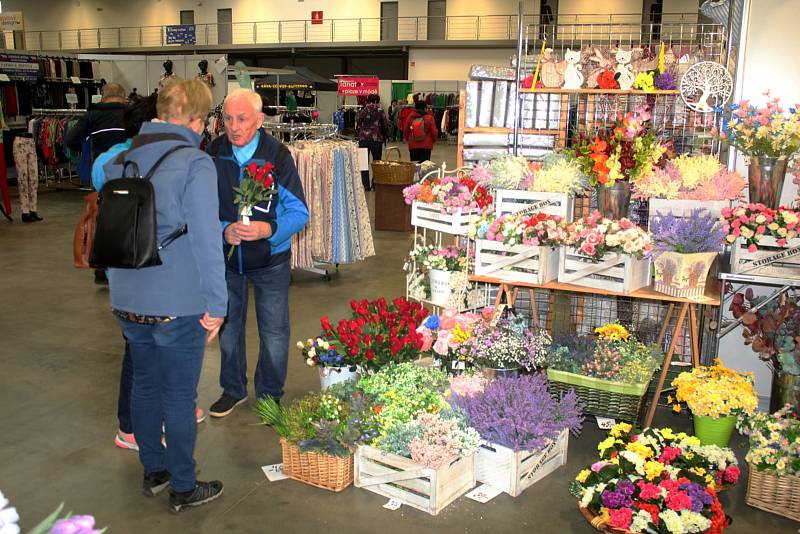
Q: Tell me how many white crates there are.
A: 8